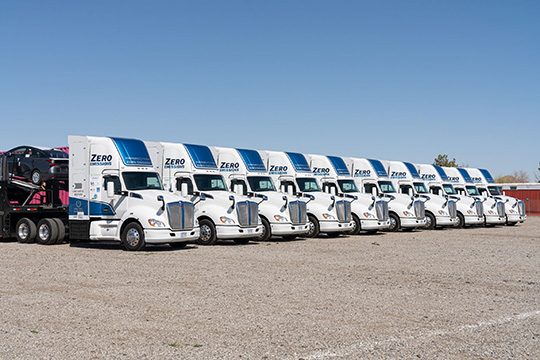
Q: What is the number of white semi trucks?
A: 10